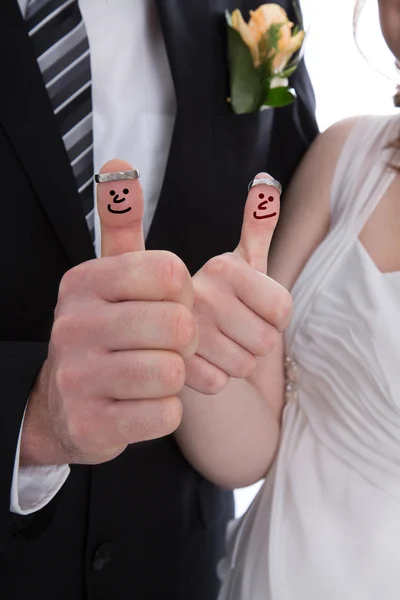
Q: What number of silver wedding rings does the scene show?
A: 2